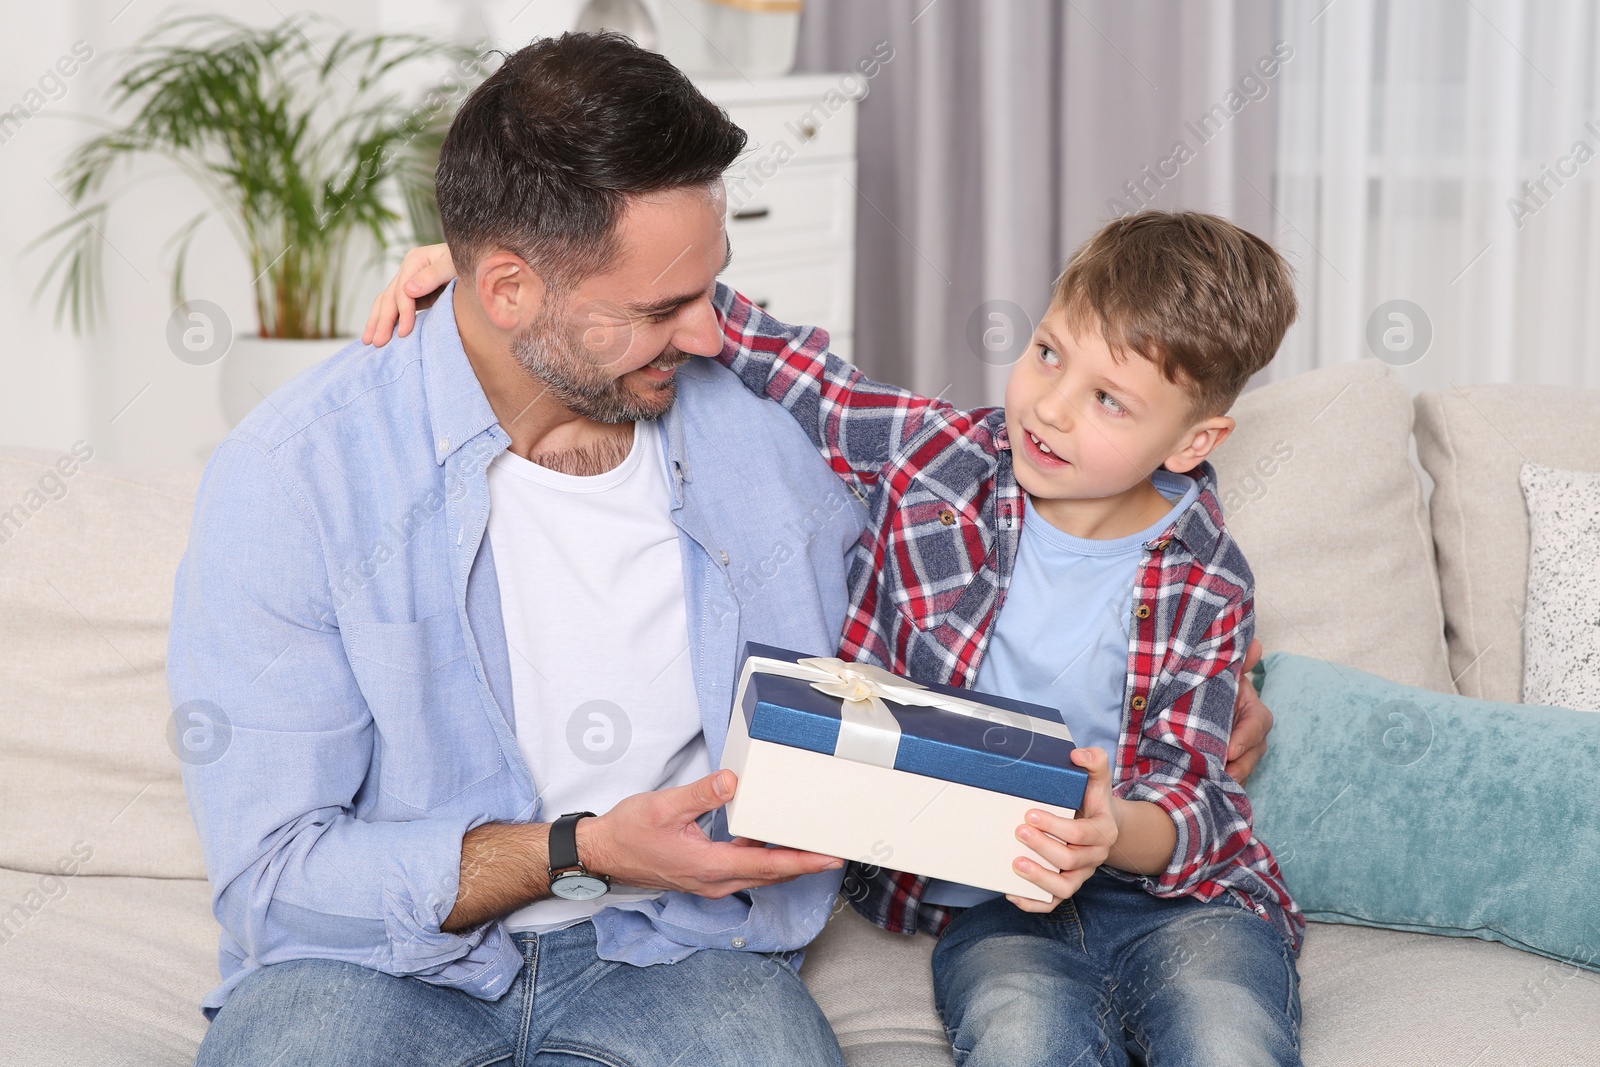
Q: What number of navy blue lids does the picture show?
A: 1